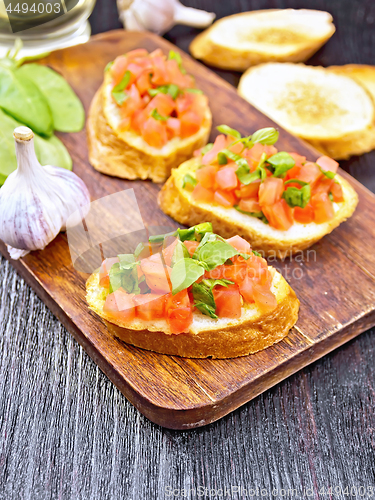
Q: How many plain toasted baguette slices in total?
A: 3